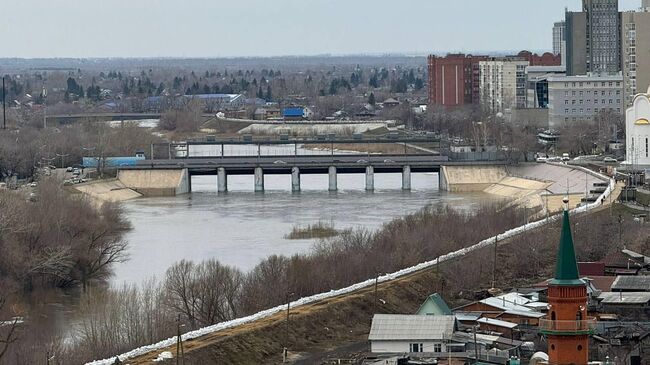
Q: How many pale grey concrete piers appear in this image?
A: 6